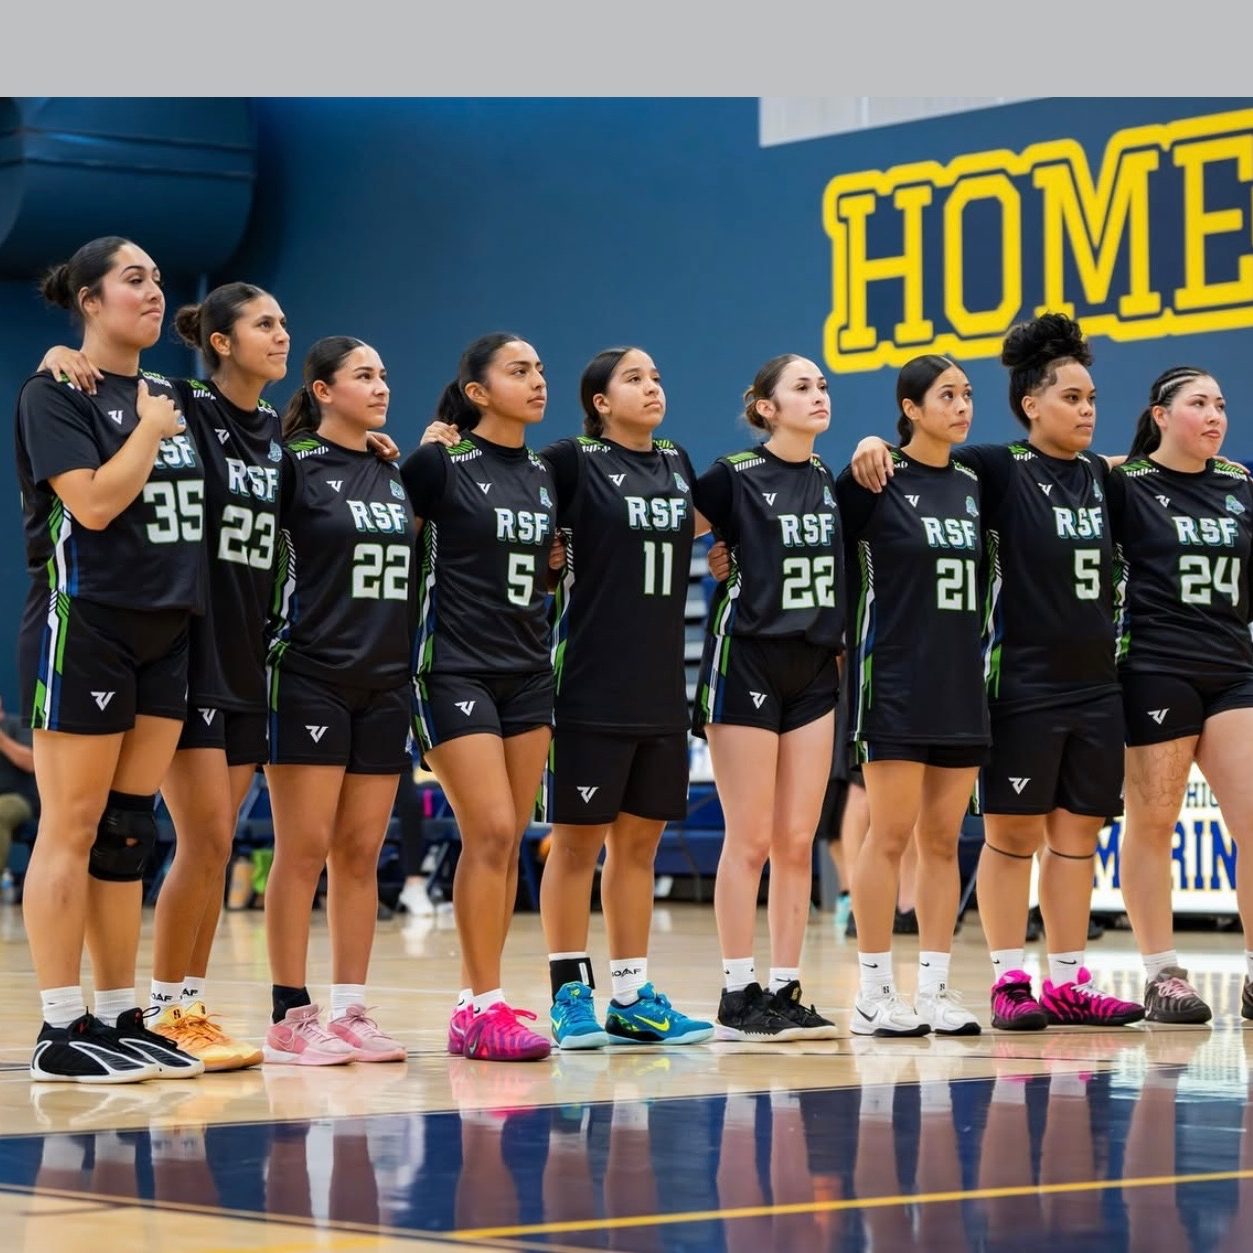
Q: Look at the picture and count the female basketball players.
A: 9